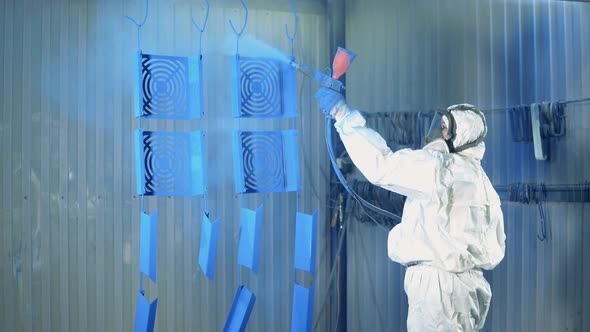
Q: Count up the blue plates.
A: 11